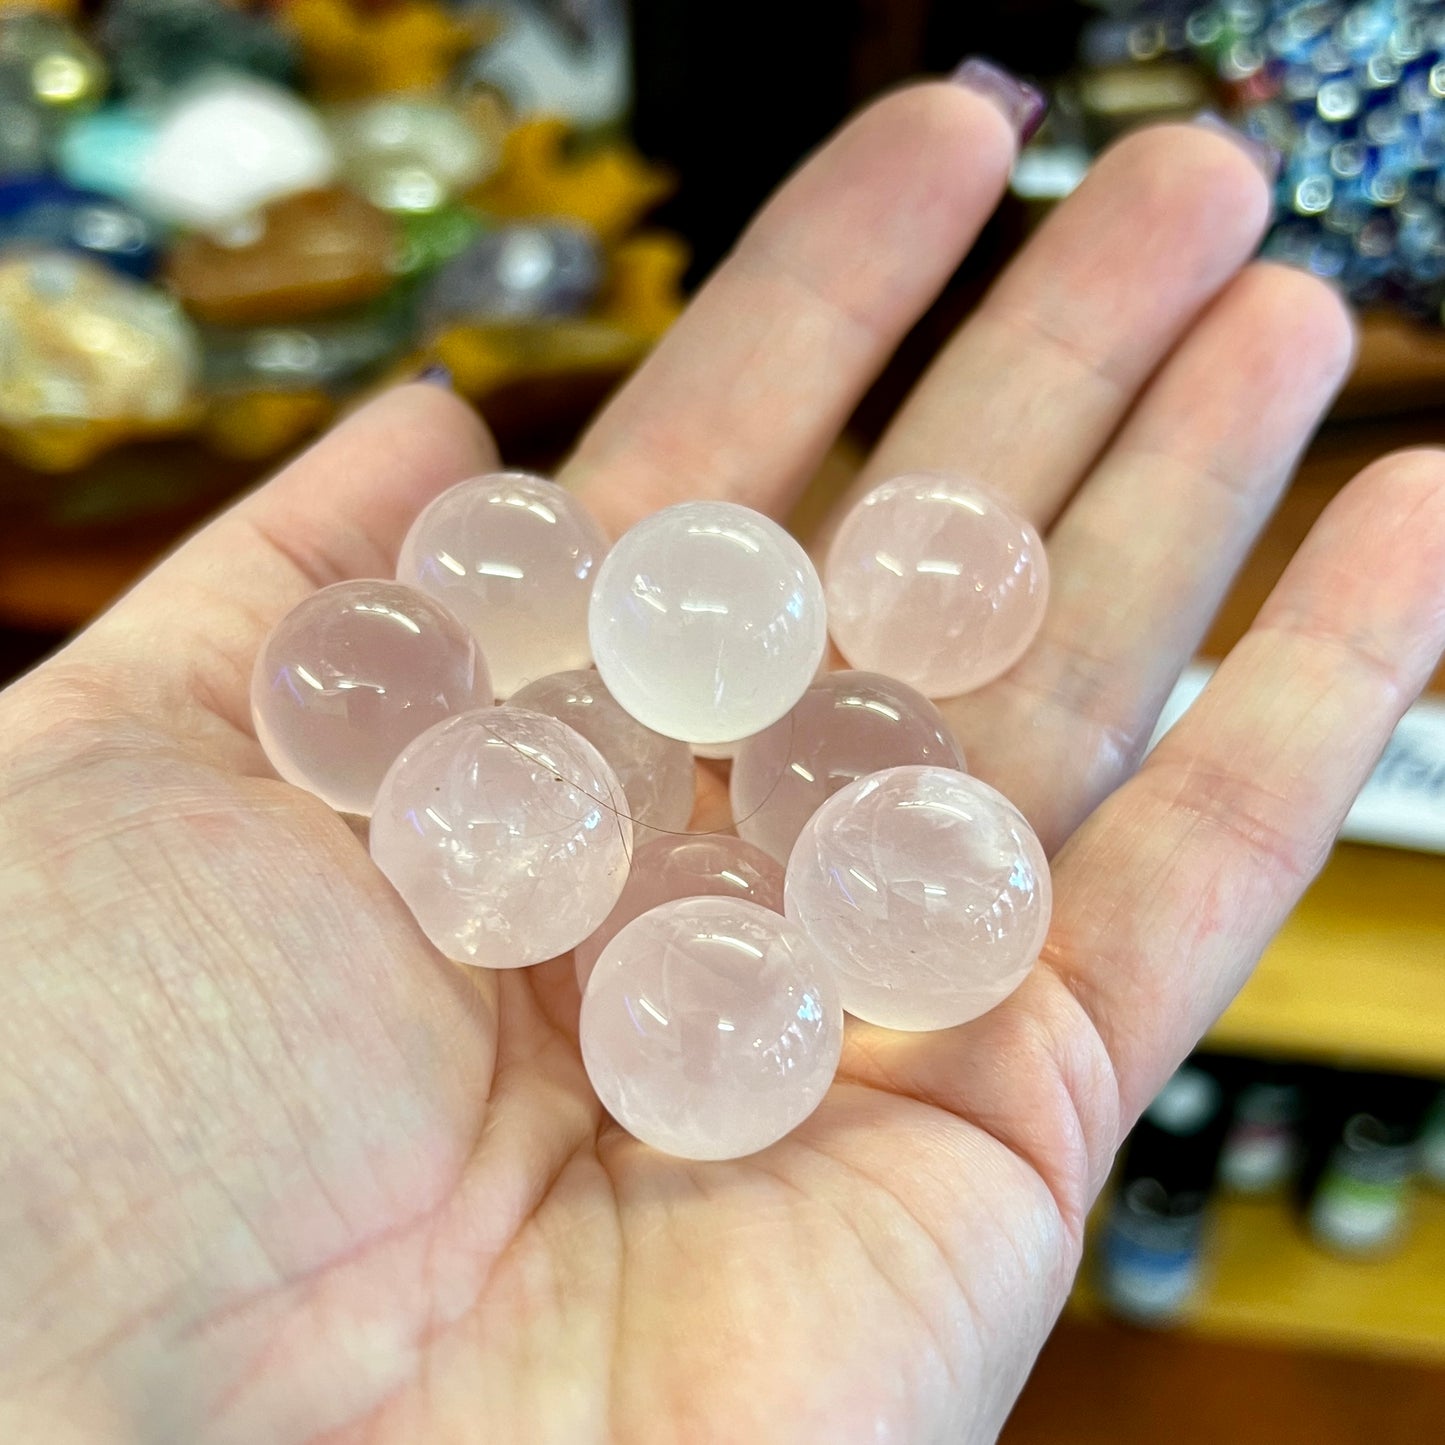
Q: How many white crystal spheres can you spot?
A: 1